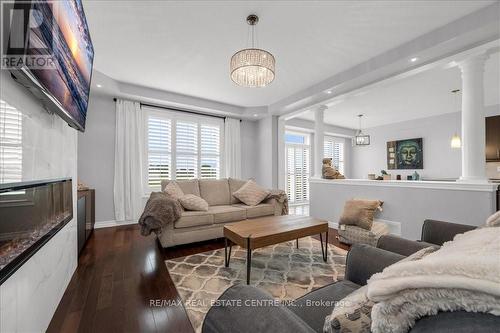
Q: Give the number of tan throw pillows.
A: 4